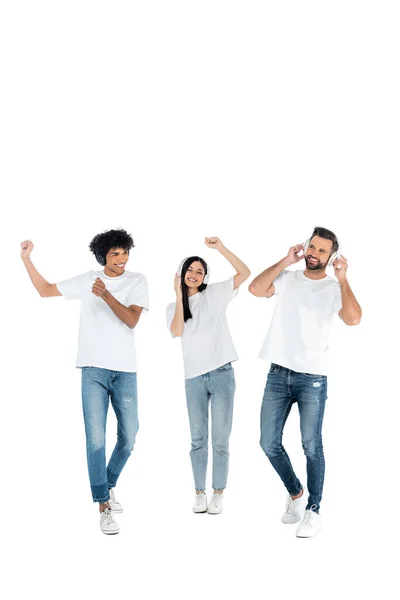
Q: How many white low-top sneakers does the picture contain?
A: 6